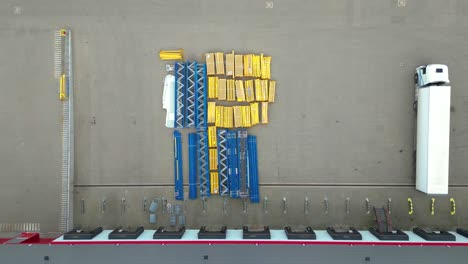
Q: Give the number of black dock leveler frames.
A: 10